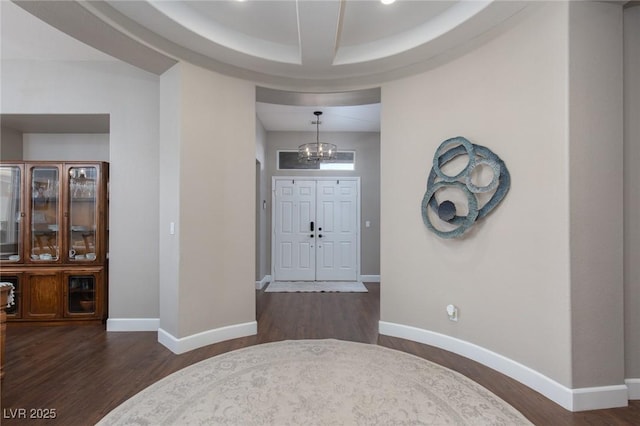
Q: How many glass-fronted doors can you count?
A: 5